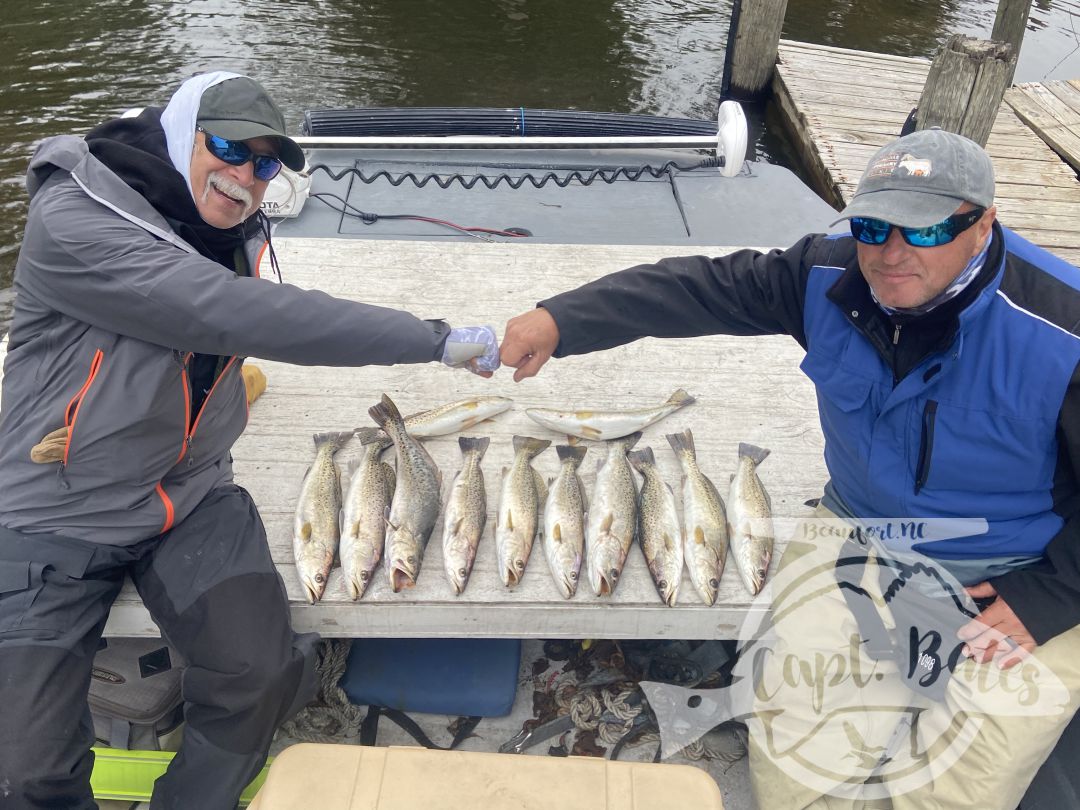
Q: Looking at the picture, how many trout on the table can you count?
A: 12